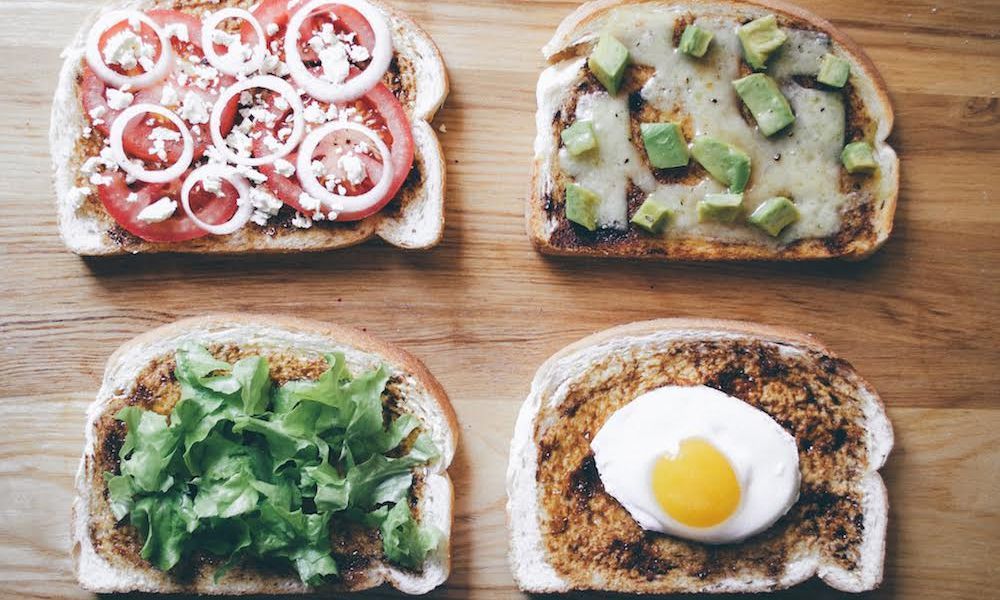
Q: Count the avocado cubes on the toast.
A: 13